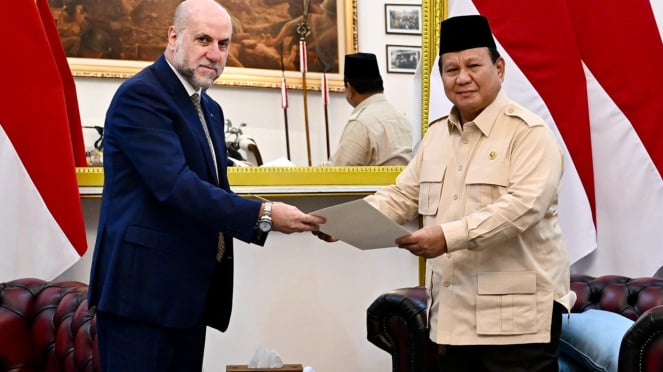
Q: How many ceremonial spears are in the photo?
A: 3